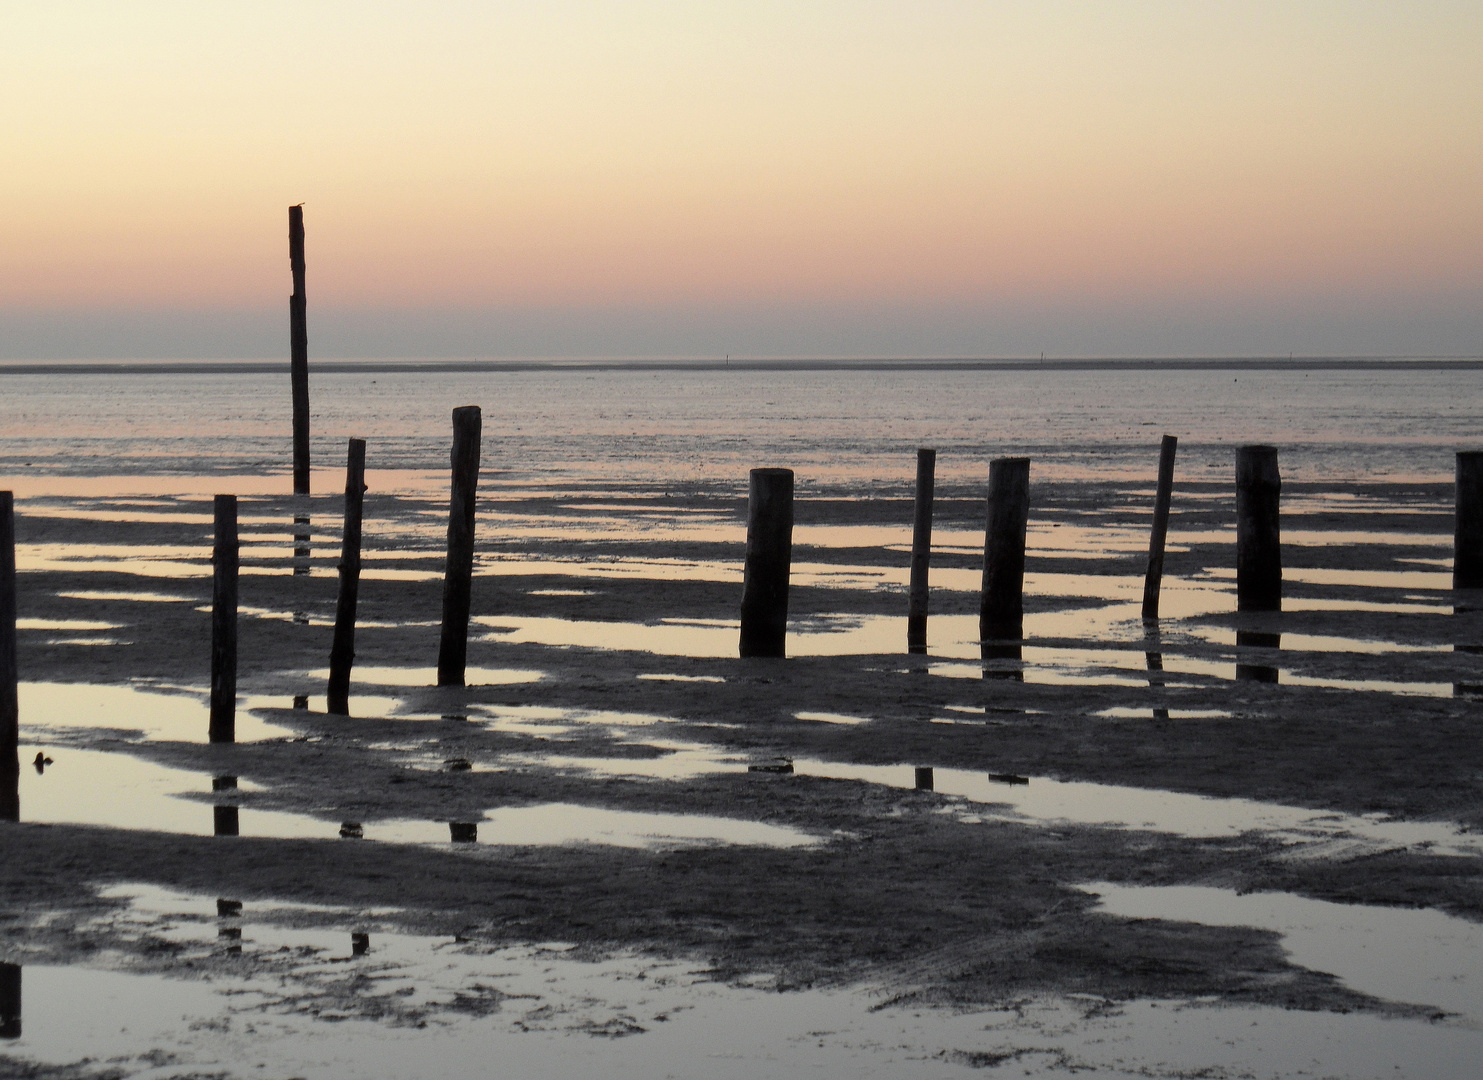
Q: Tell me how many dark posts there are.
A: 11